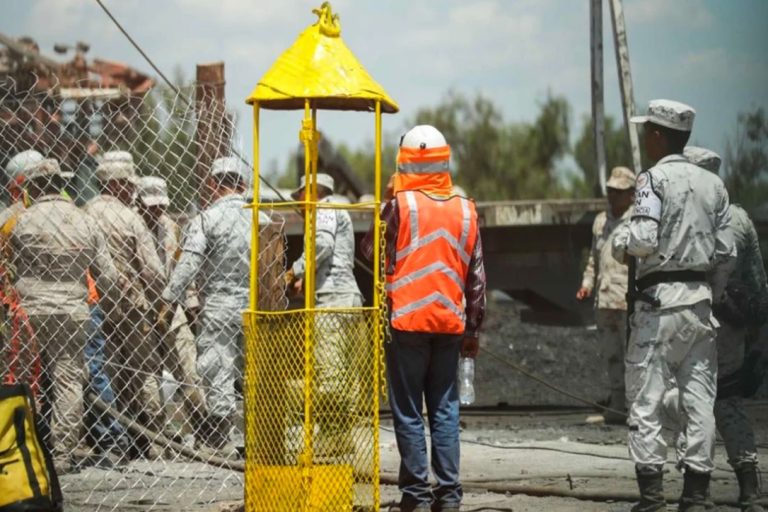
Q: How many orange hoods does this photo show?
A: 1